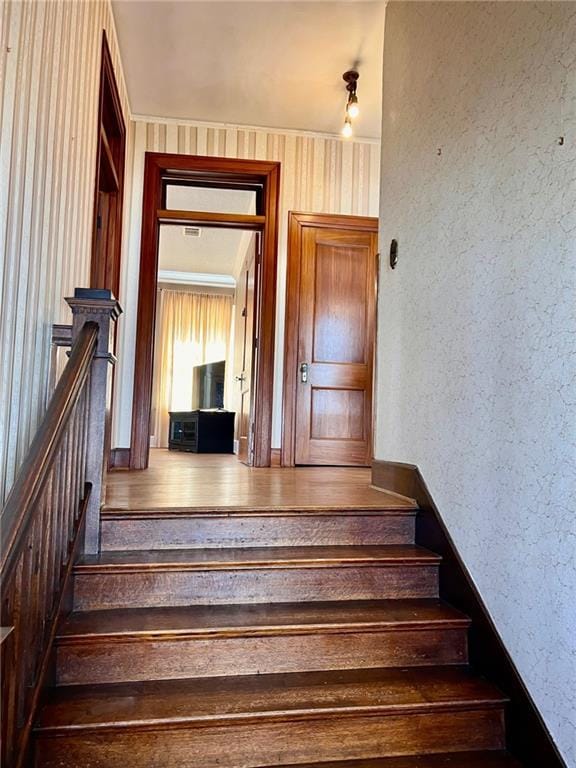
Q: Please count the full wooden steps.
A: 4